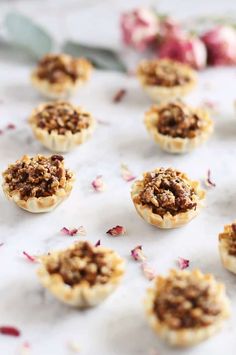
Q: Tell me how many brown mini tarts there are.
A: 9